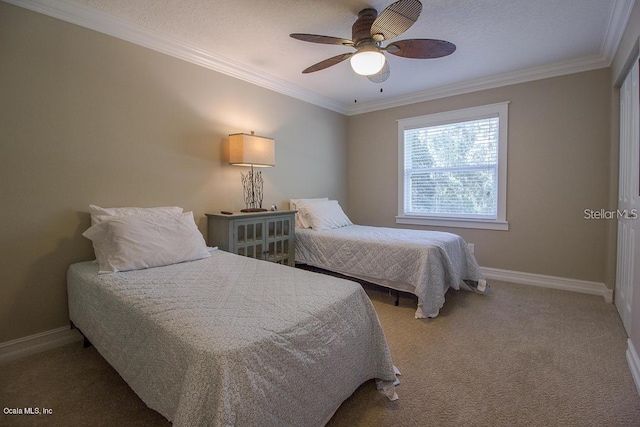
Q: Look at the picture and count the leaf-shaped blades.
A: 5